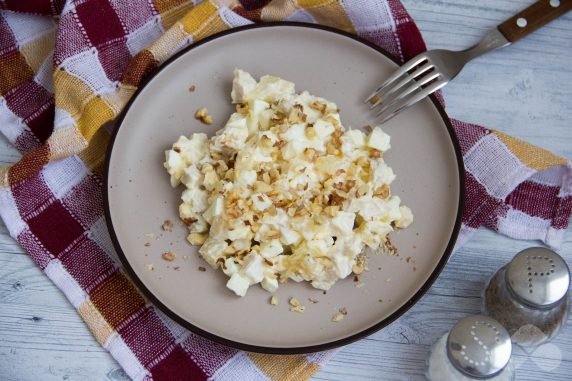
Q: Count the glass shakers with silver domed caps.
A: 2